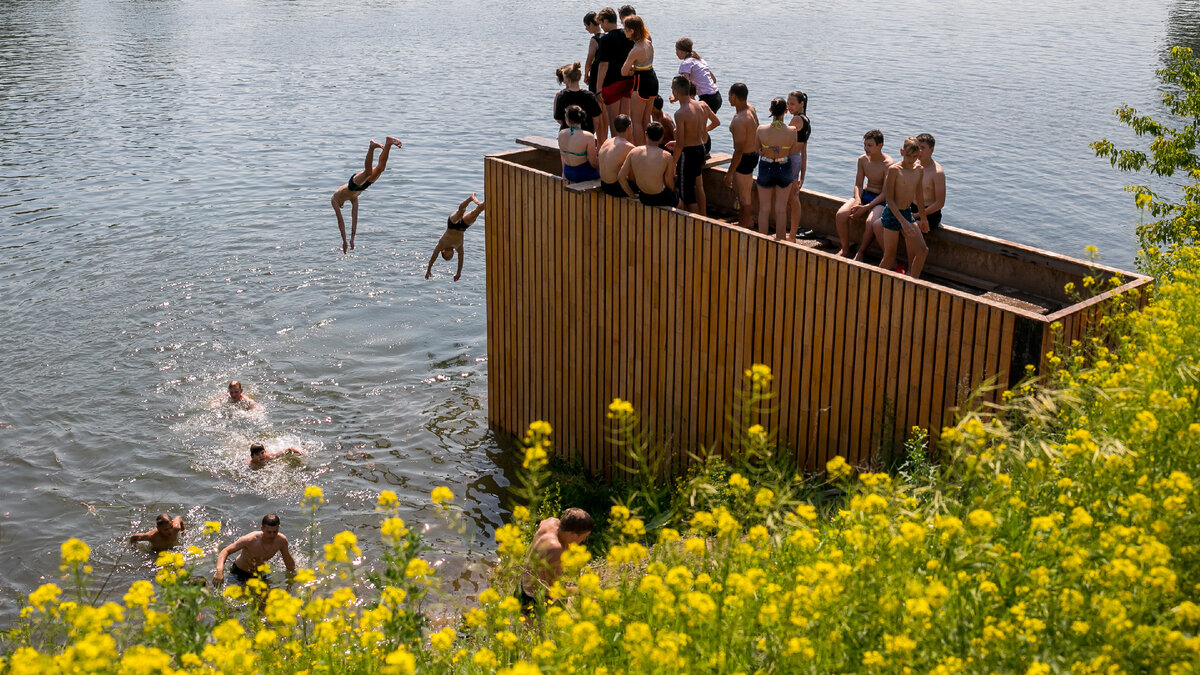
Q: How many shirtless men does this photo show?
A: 15